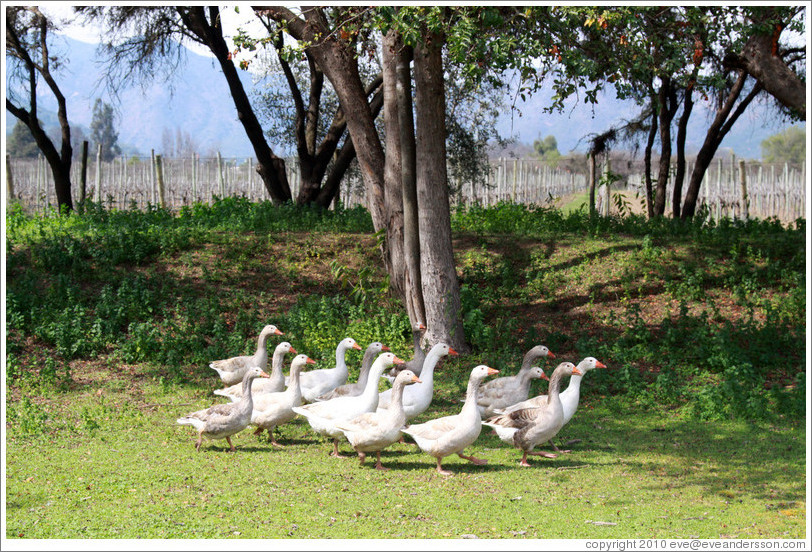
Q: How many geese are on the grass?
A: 15